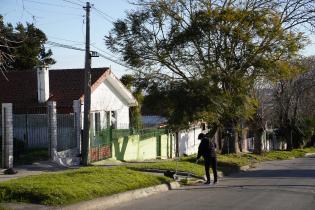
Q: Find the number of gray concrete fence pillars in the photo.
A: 3